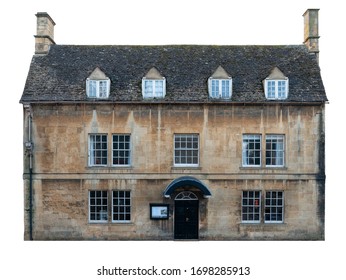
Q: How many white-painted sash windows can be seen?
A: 9